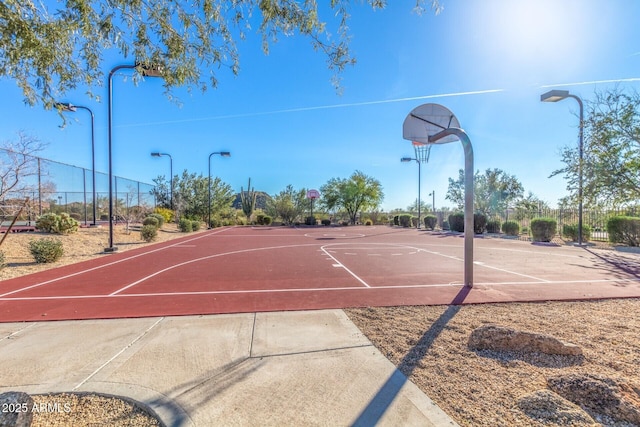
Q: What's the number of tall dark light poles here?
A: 6